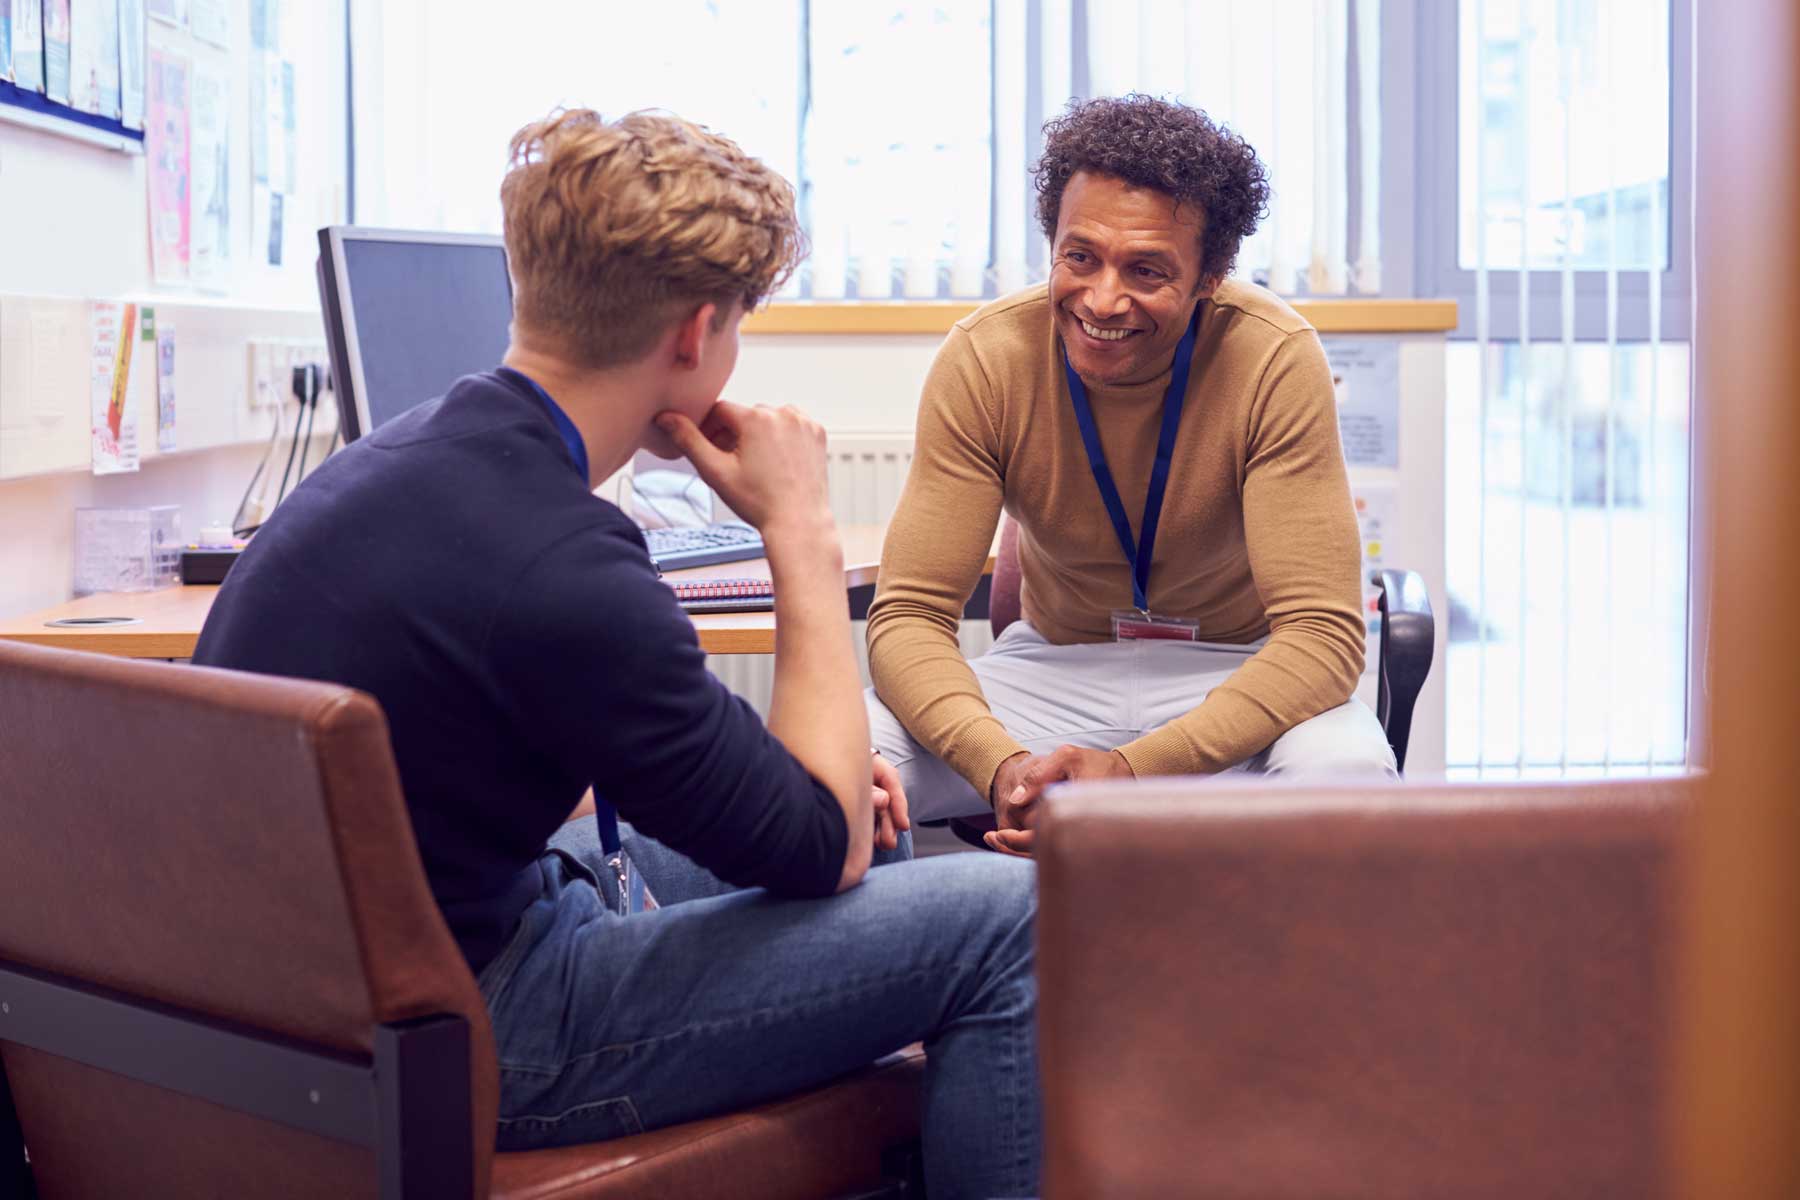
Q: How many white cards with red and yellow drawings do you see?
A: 1